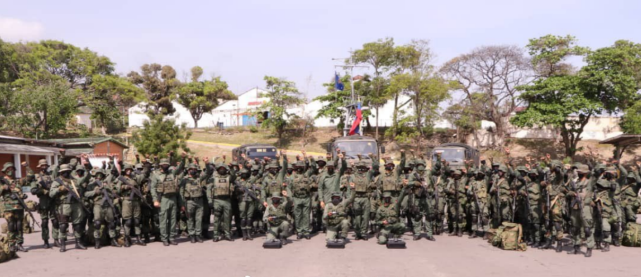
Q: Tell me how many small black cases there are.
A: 3